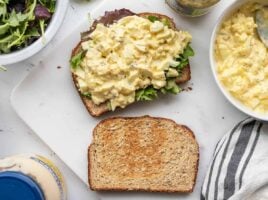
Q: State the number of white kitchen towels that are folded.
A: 1